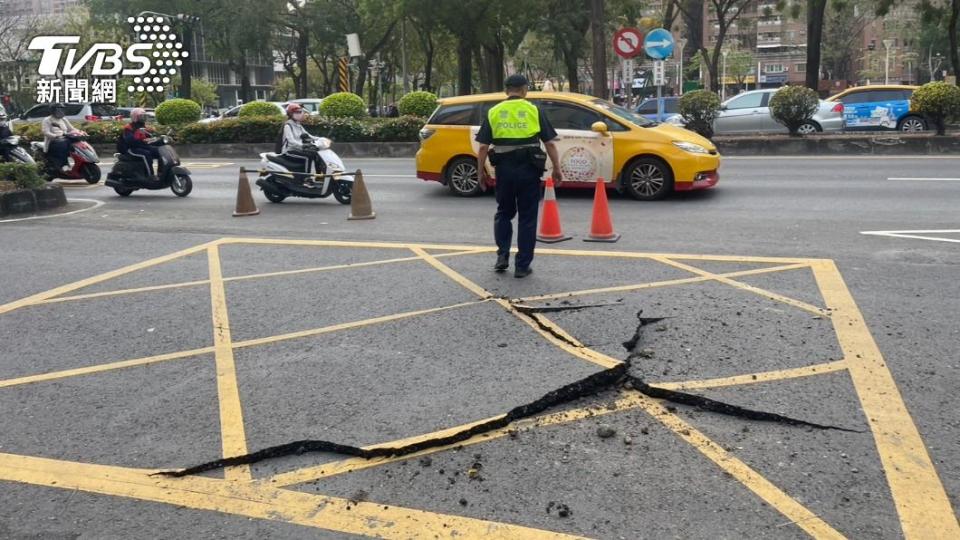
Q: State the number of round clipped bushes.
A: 7